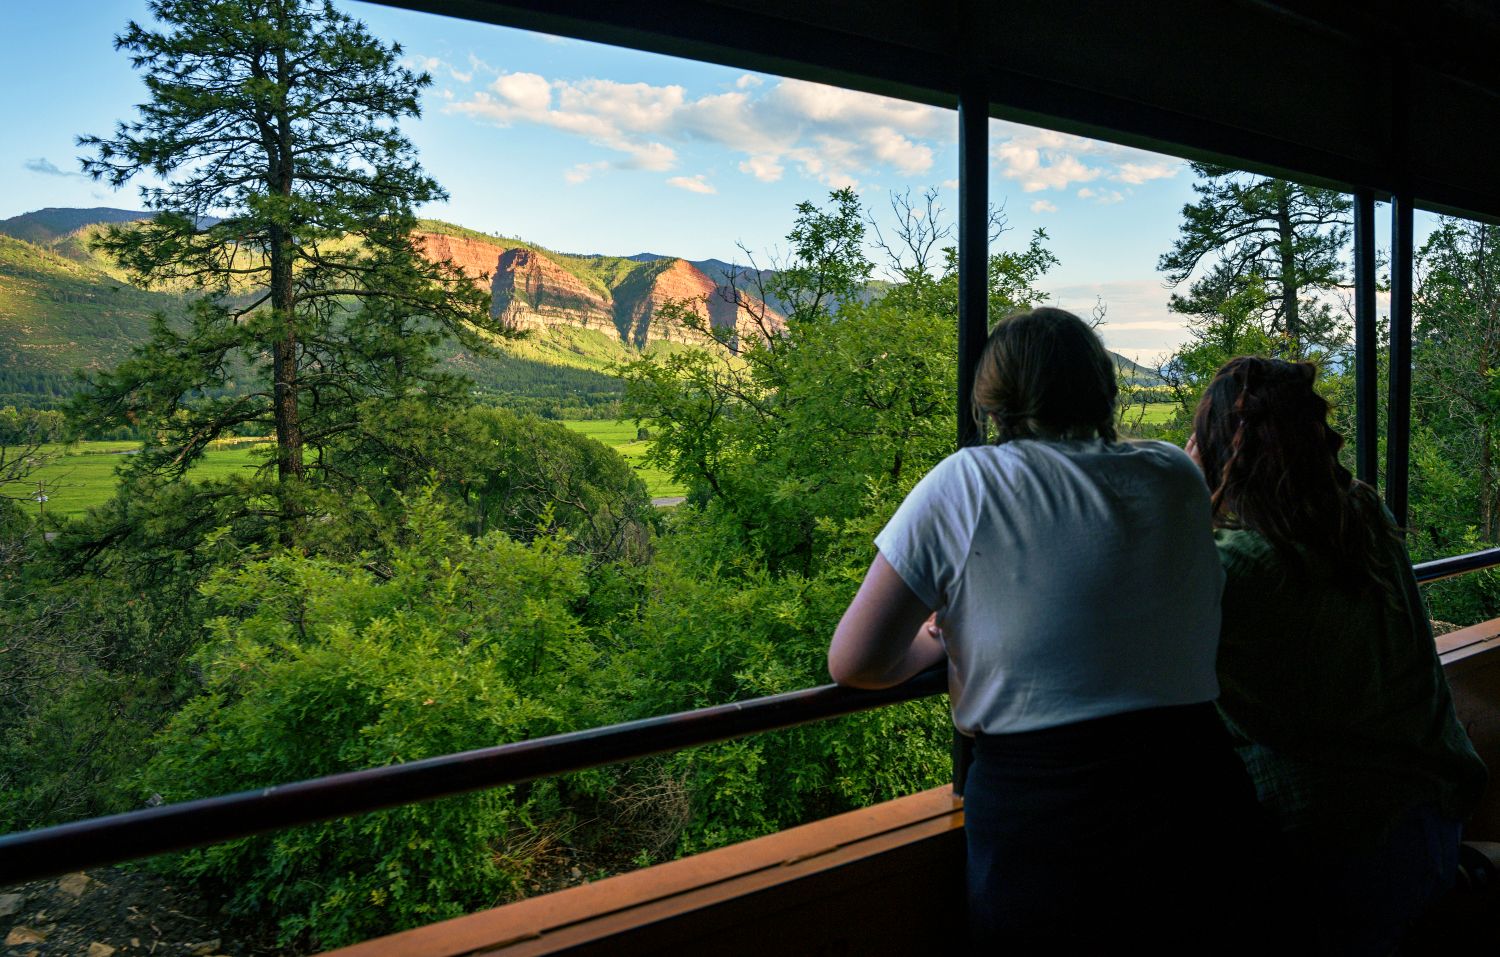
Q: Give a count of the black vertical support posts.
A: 3